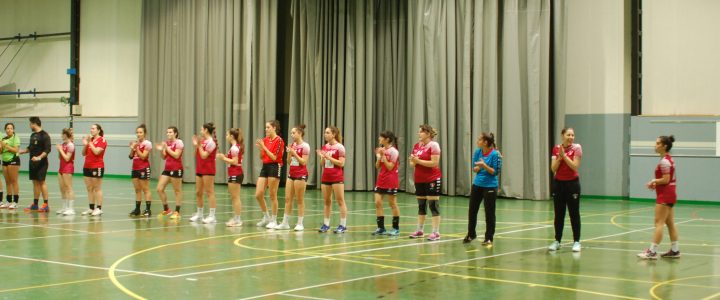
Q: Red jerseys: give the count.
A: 13